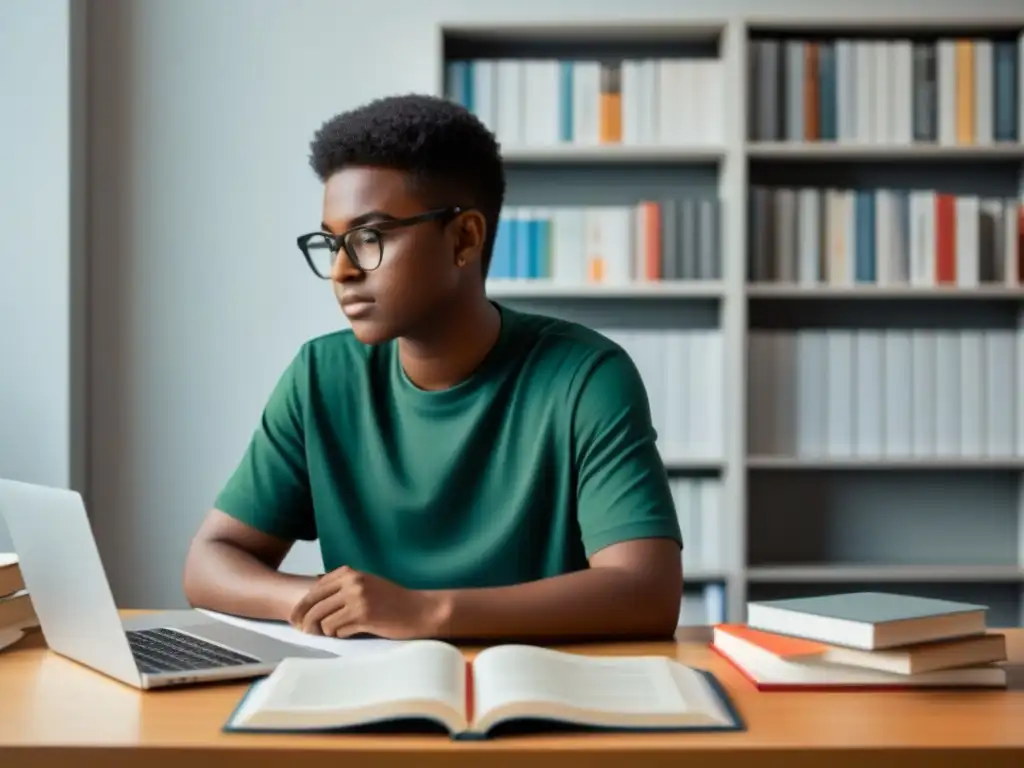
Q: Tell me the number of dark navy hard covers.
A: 1